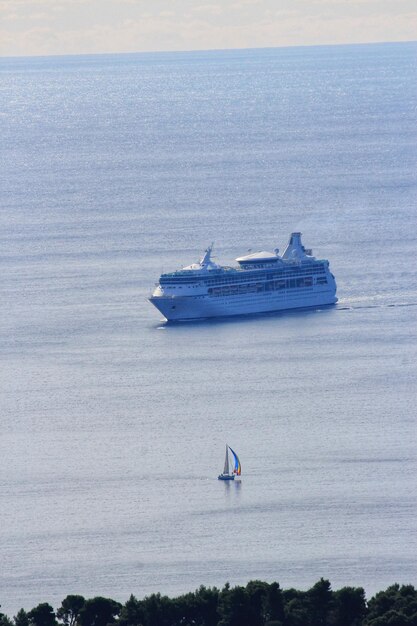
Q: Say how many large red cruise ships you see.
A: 0